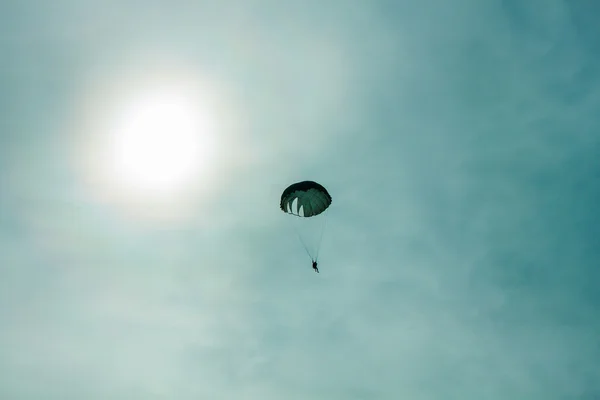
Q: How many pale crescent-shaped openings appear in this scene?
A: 3